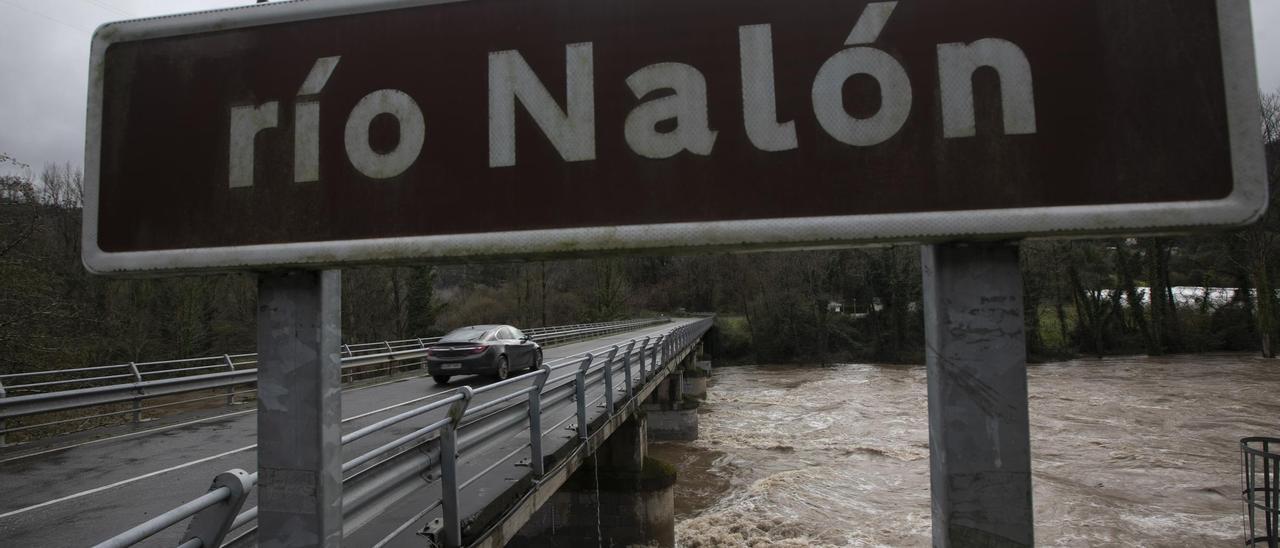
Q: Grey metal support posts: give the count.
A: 2